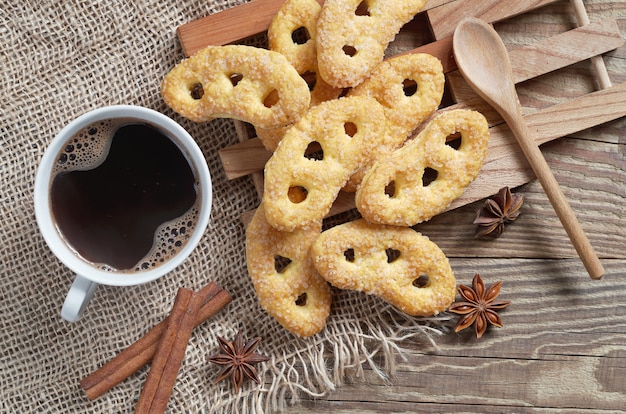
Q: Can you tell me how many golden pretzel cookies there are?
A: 8